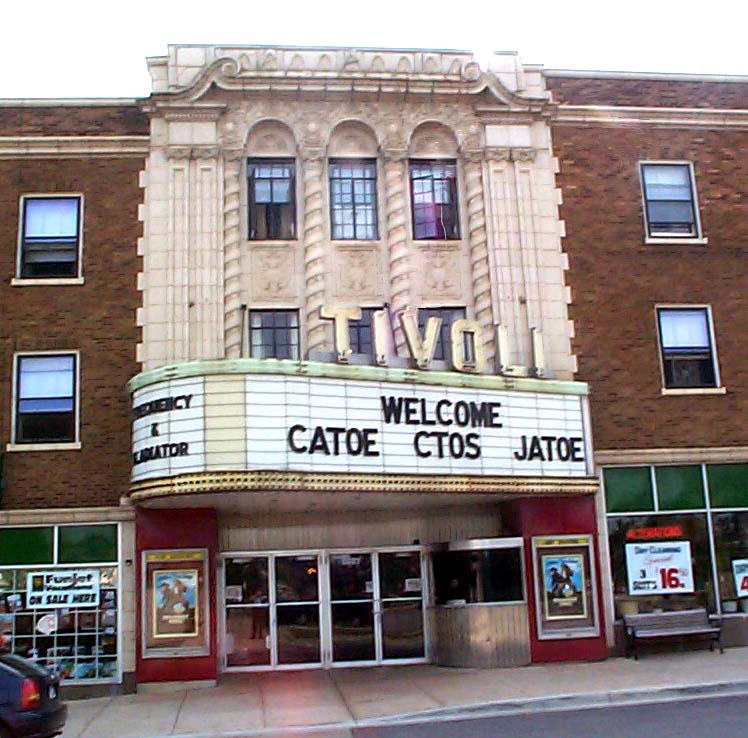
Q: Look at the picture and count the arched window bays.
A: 3